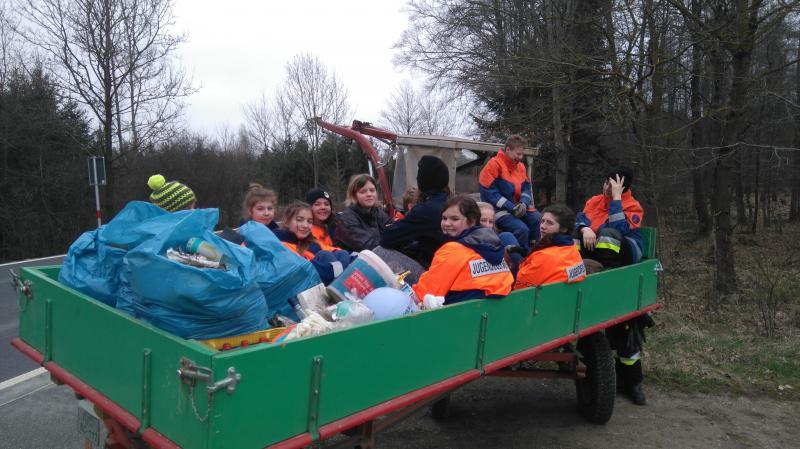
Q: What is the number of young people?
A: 12